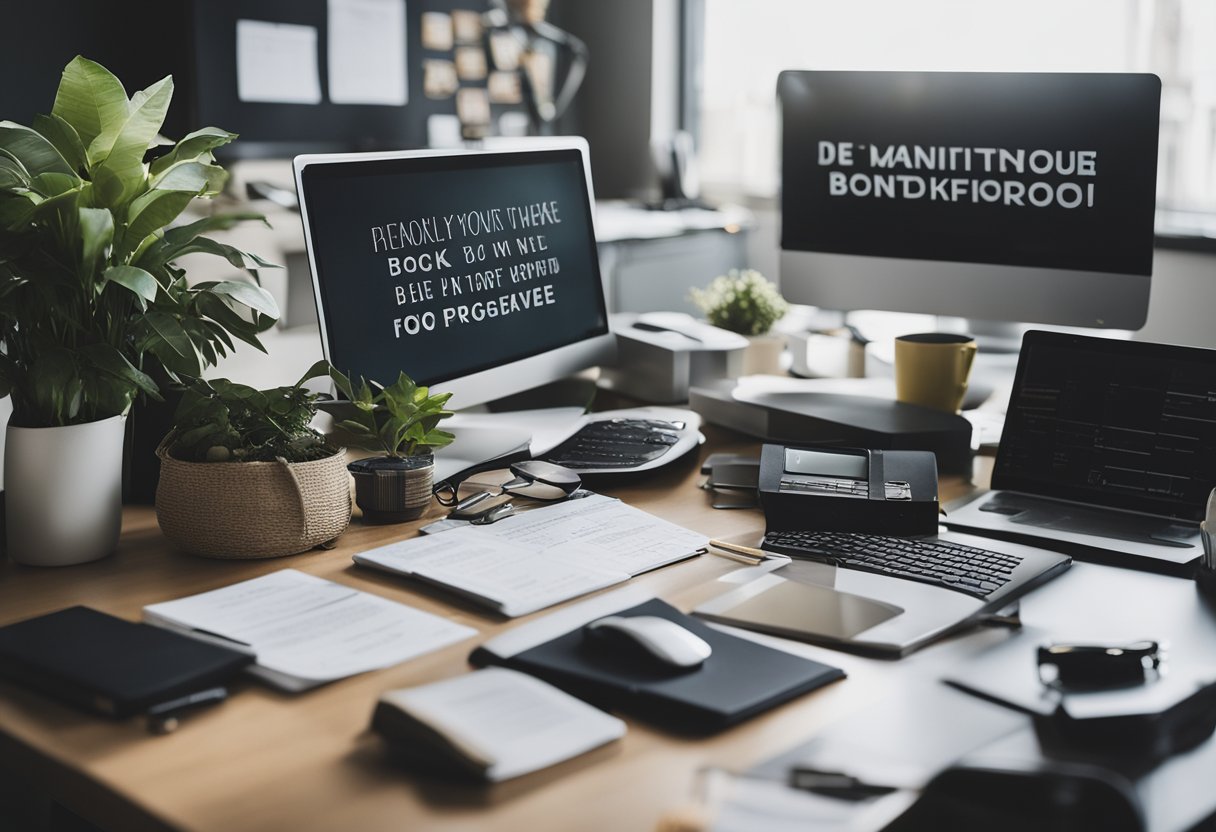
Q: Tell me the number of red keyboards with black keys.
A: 0